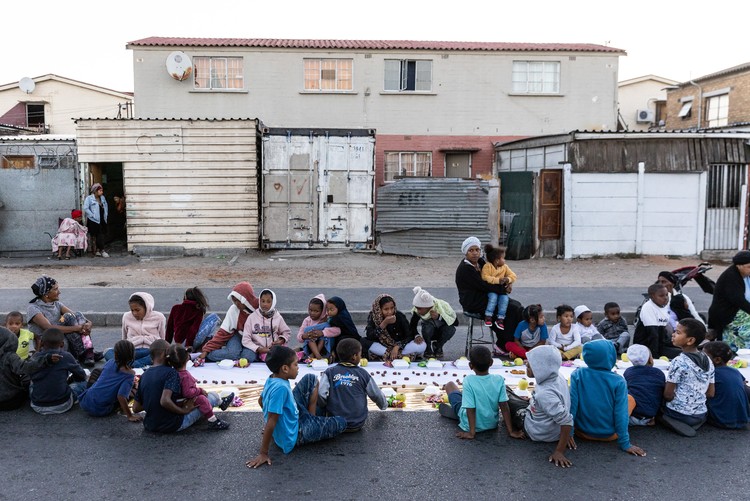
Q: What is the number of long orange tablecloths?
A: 0